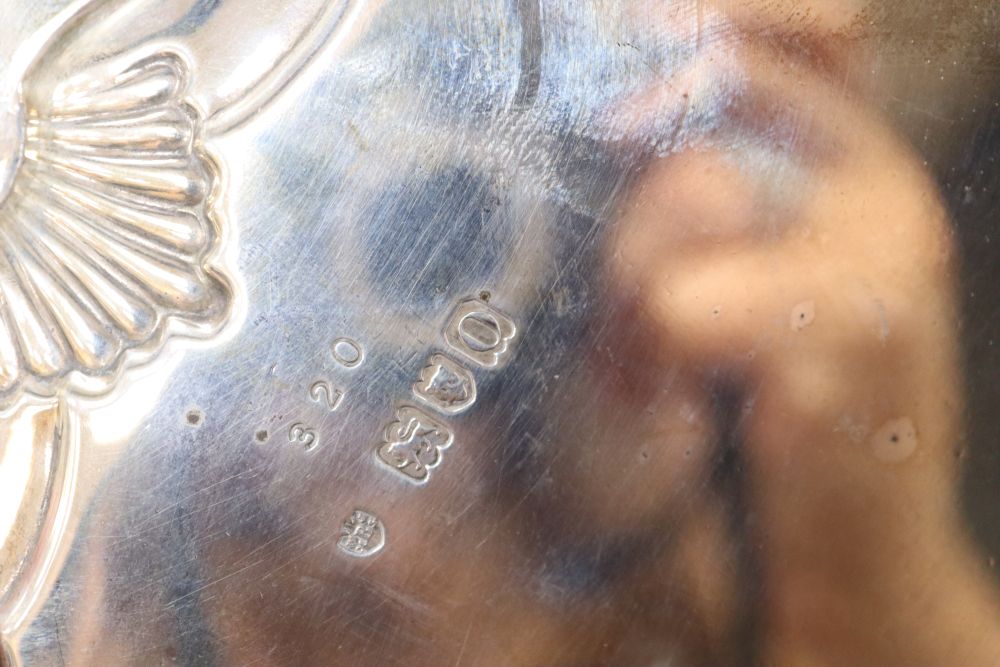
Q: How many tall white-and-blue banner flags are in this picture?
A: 0